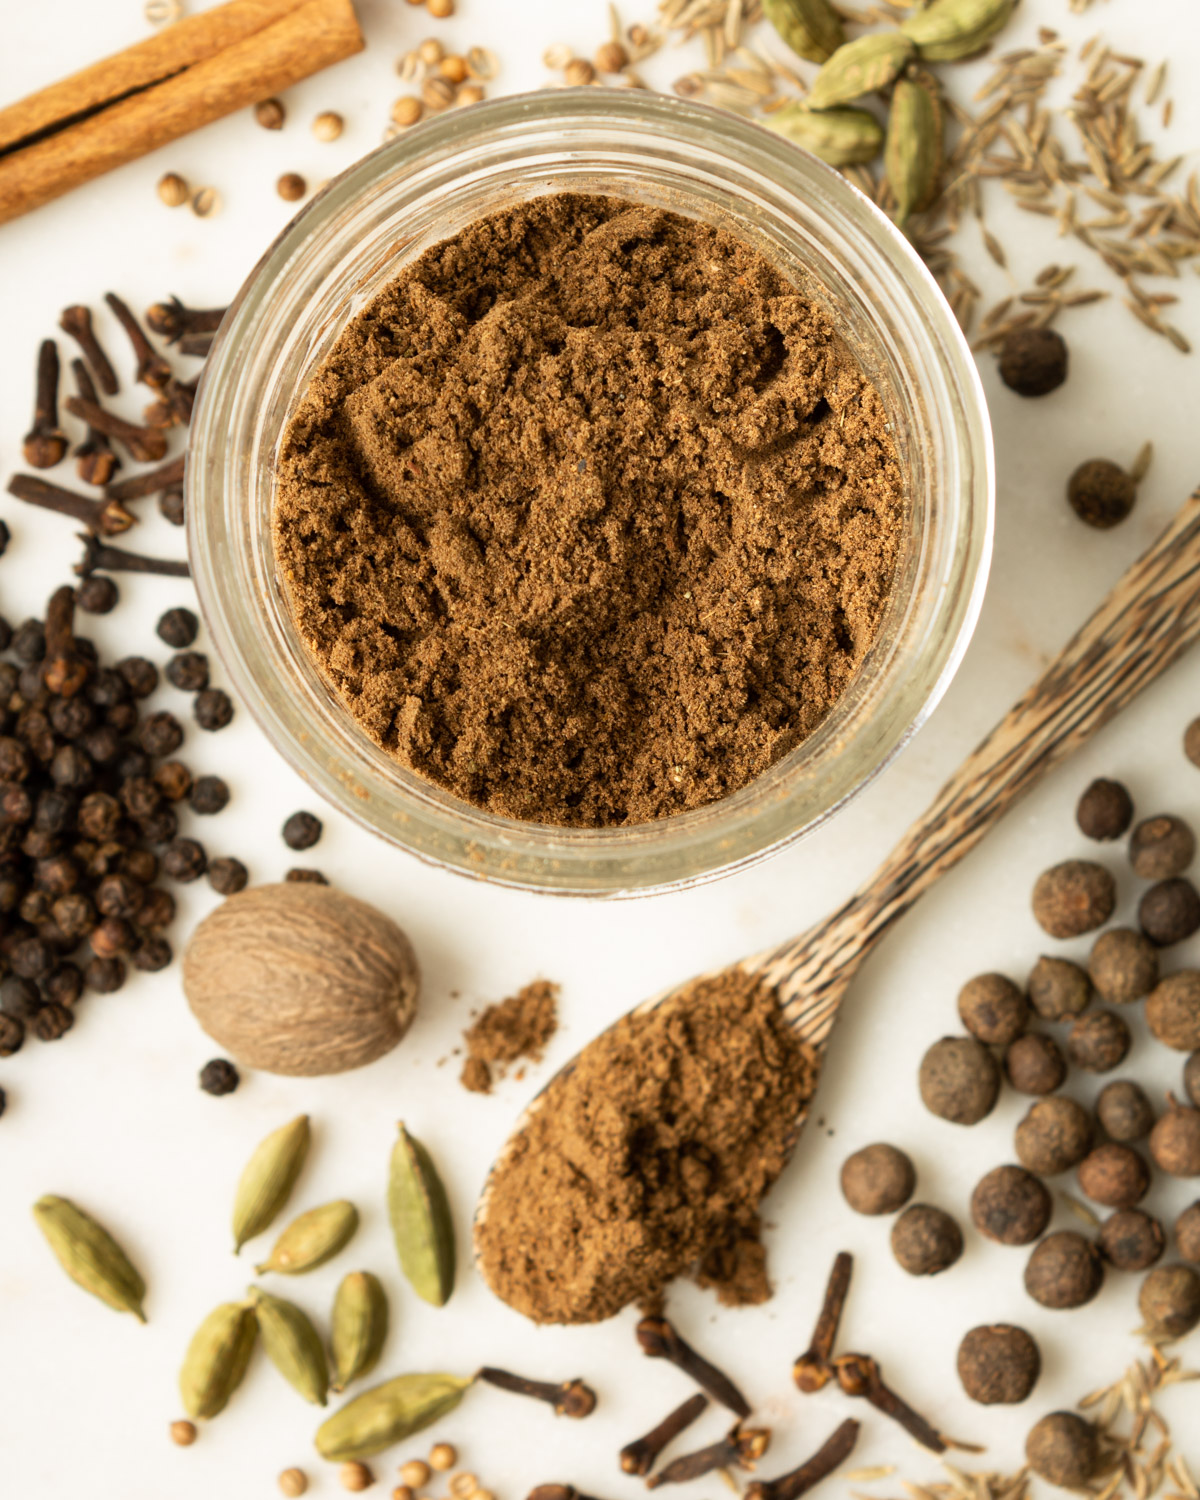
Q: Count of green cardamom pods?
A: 13